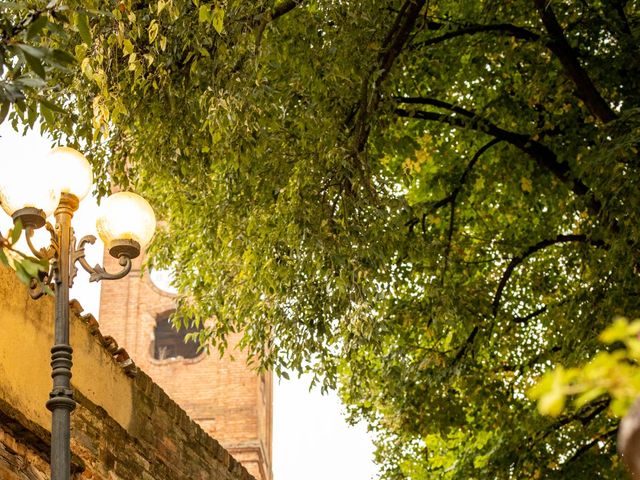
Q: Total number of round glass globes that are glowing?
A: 3